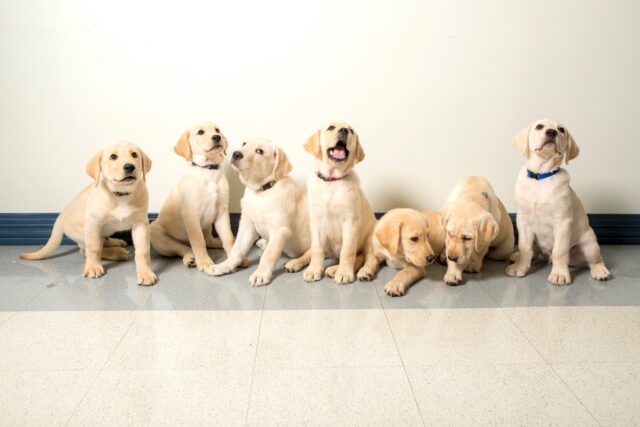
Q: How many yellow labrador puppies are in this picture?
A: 7